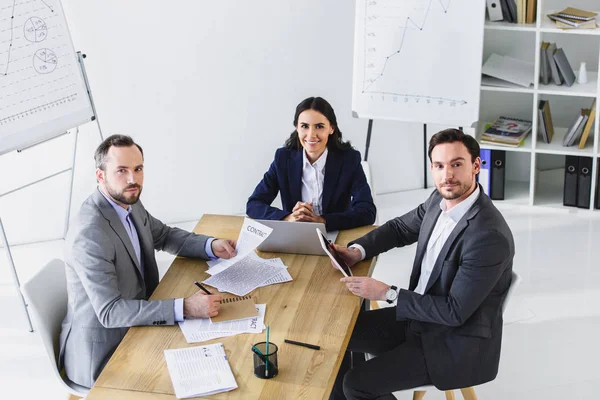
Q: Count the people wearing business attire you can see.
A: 3